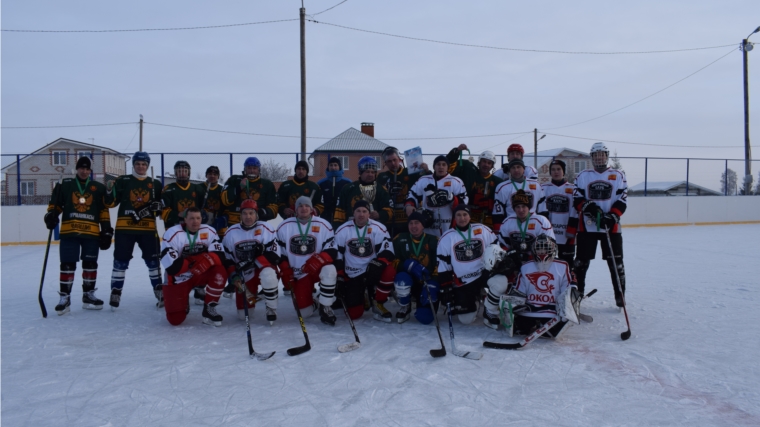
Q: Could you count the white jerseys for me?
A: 12